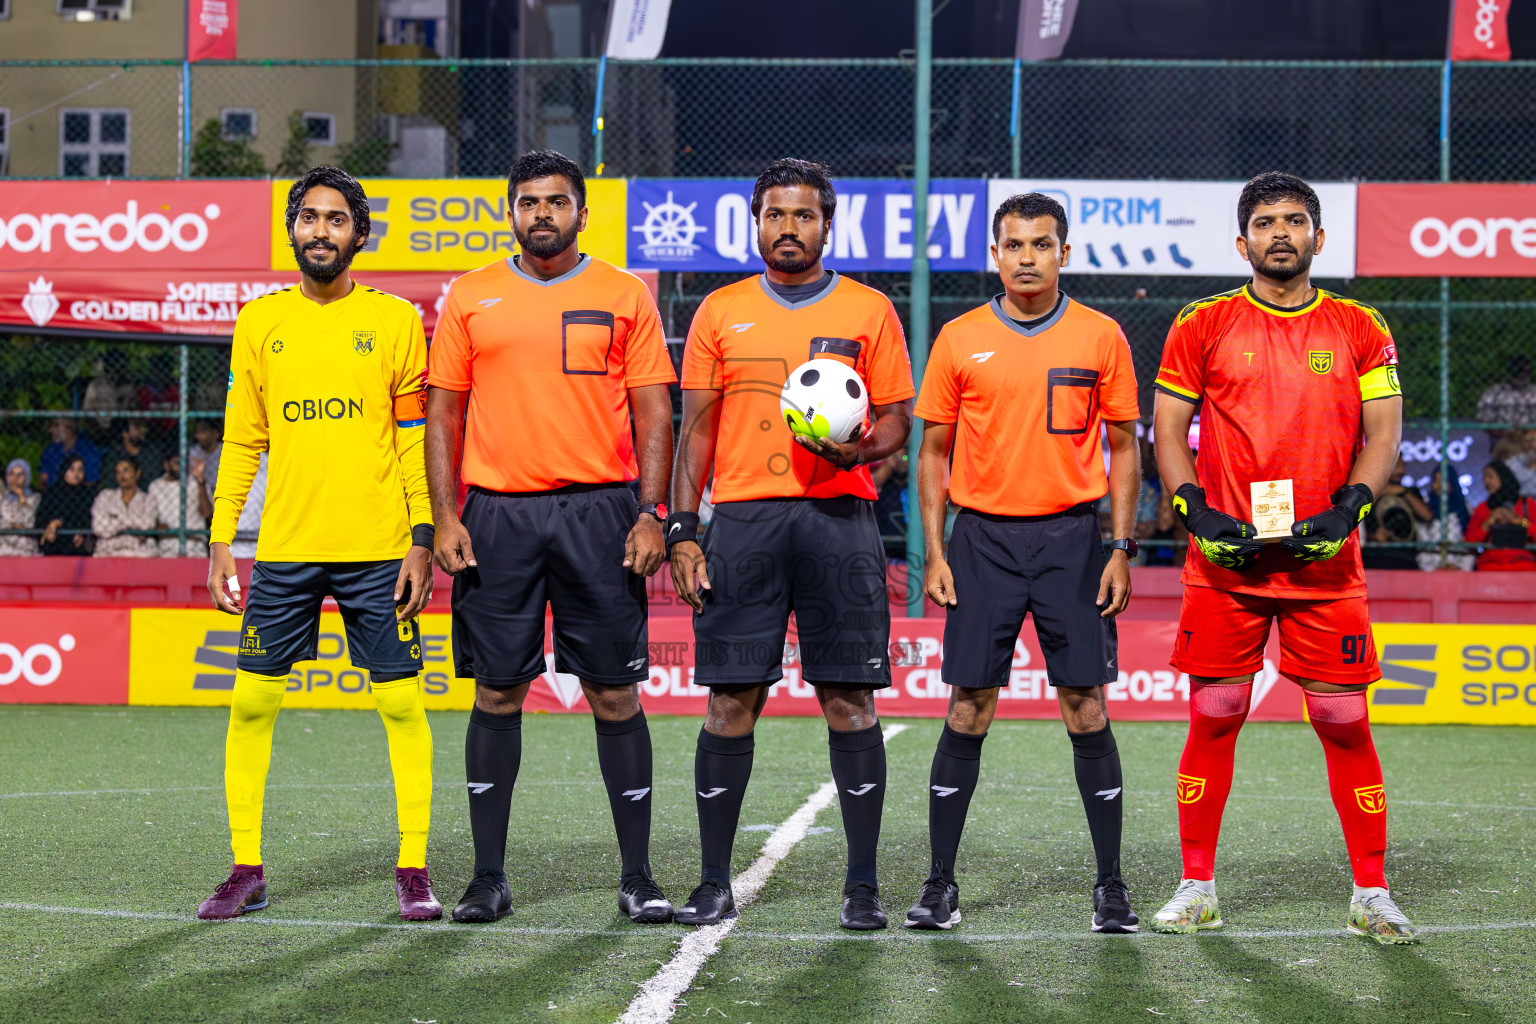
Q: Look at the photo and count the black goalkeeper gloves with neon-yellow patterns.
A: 2